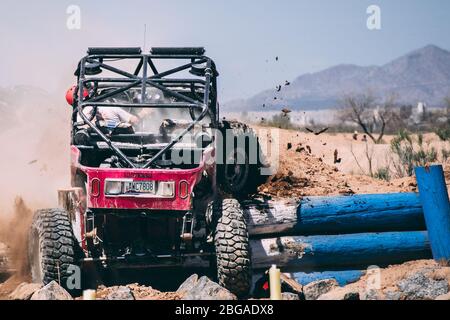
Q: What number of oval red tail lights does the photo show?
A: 2